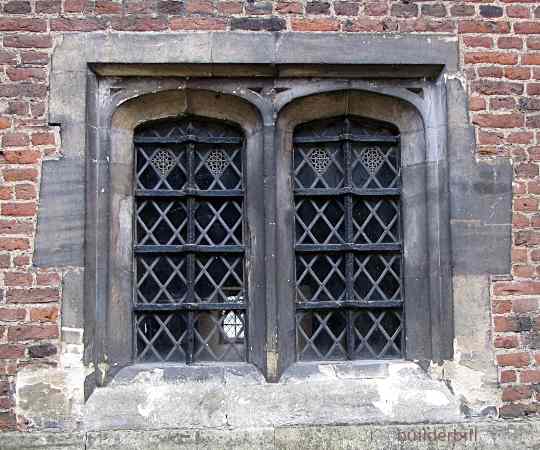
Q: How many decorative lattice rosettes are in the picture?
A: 4